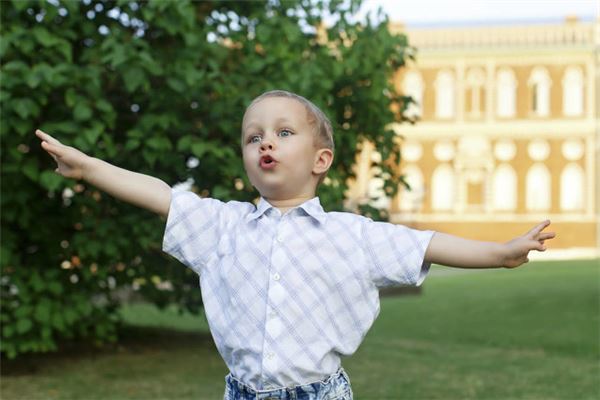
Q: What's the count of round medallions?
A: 5